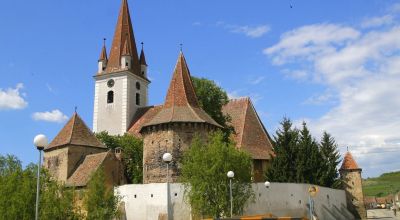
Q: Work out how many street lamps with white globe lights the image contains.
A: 4